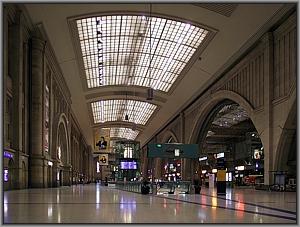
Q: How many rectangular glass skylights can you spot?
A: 3